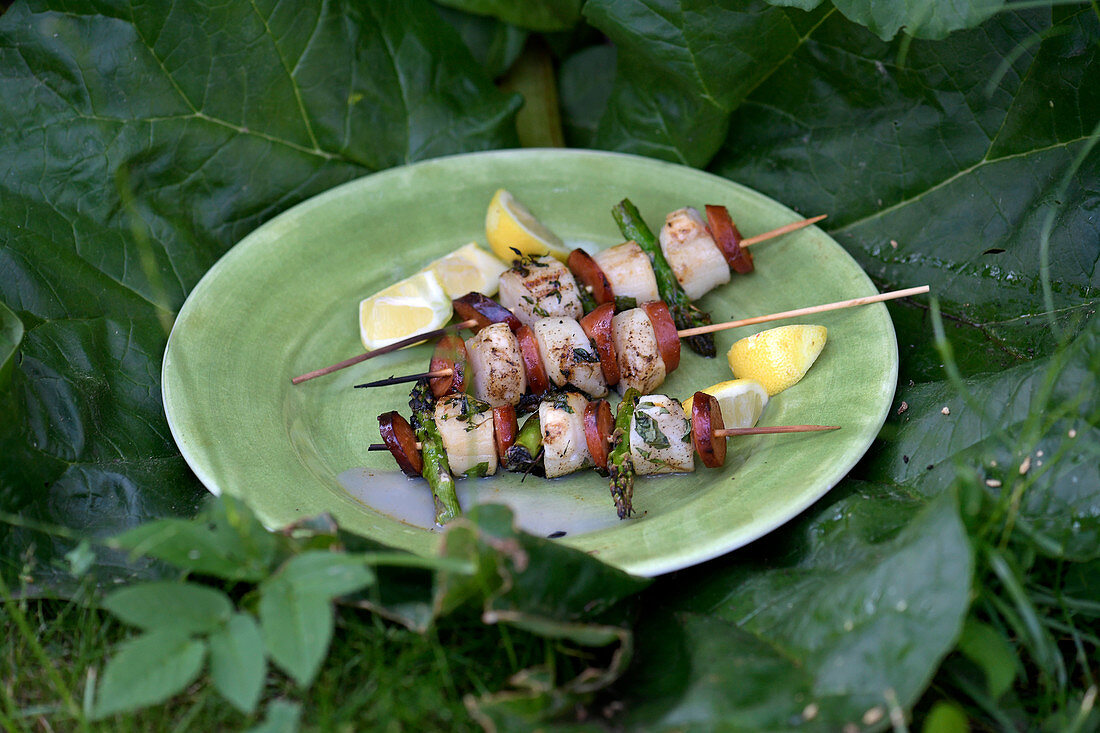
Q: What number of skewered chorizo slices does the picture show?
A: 11